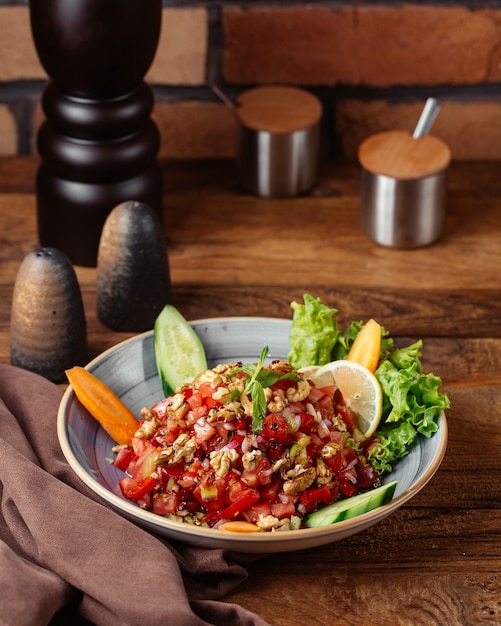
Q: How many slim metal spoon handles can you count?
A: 2